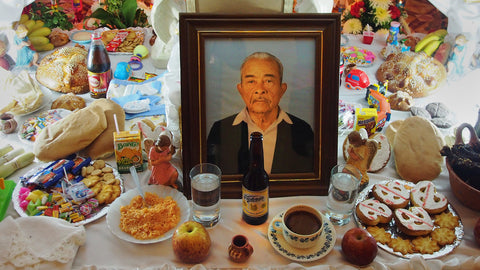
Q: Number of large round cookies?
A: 4